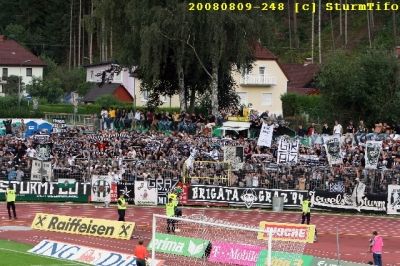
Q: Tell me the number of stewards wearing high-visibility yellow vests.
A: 5